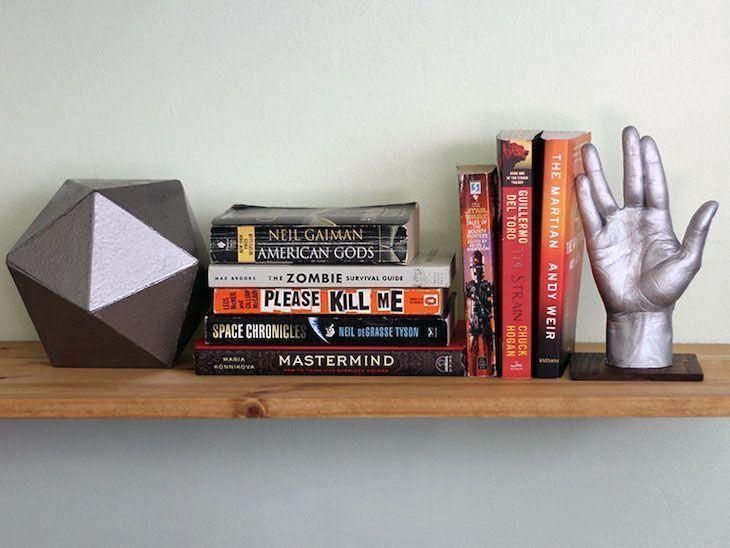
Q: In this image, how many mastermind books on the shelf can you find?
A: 1